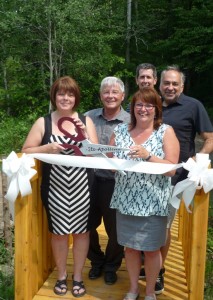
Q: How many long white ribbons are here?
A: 1